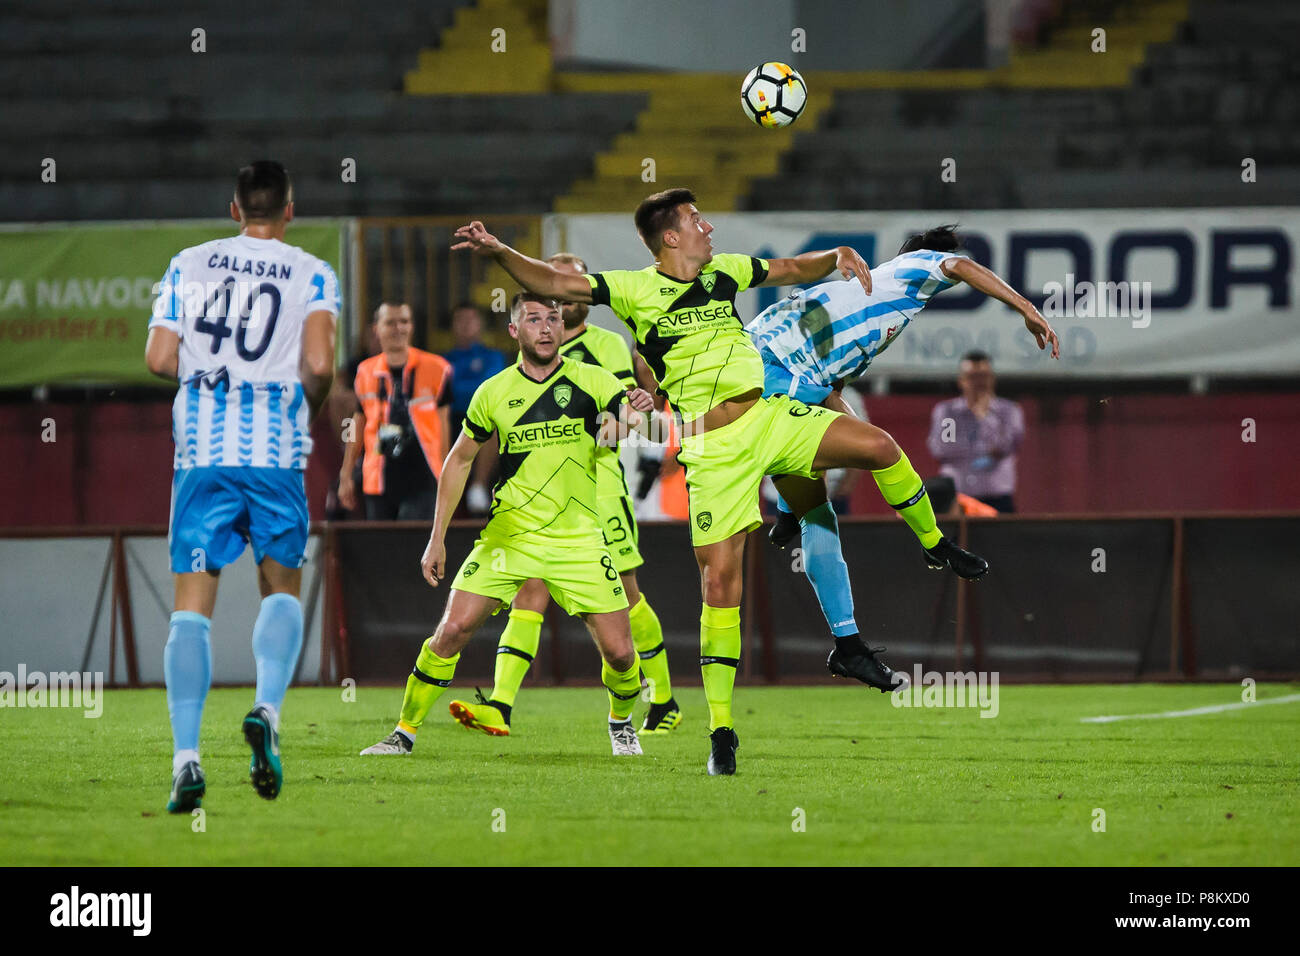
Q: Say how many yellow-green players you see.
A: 3